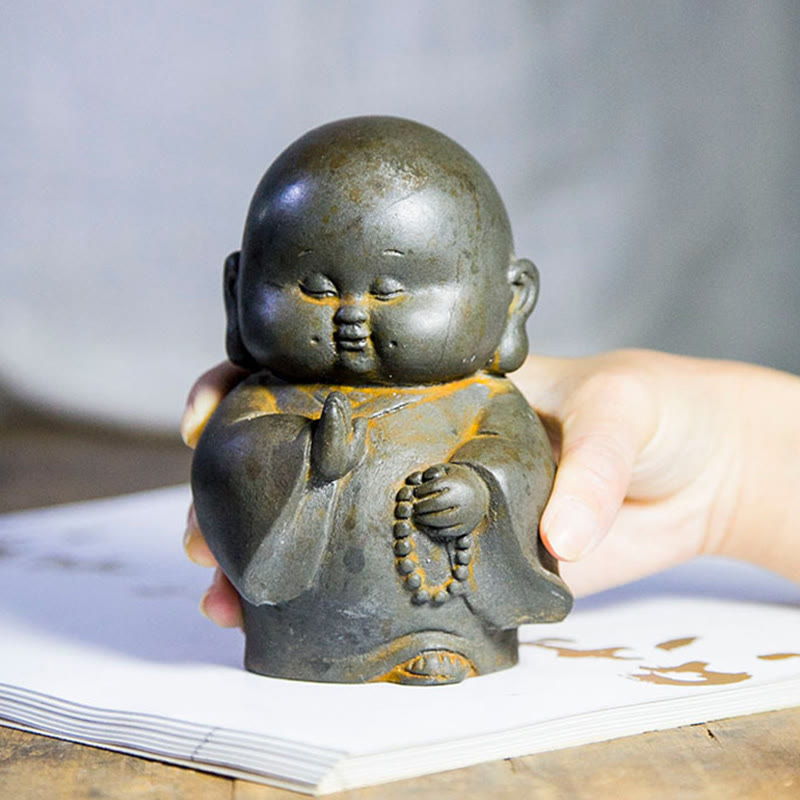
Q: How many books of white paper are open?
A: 1